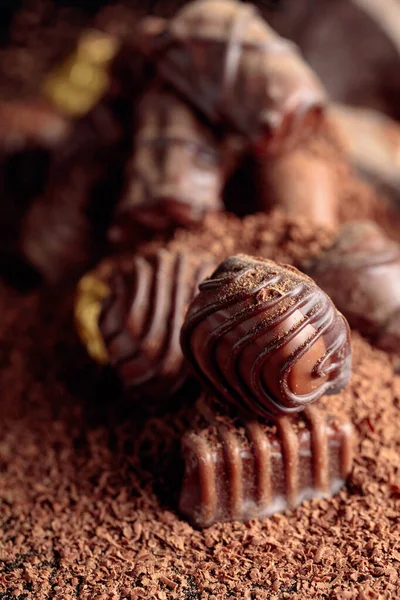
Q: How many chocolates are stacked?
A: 2